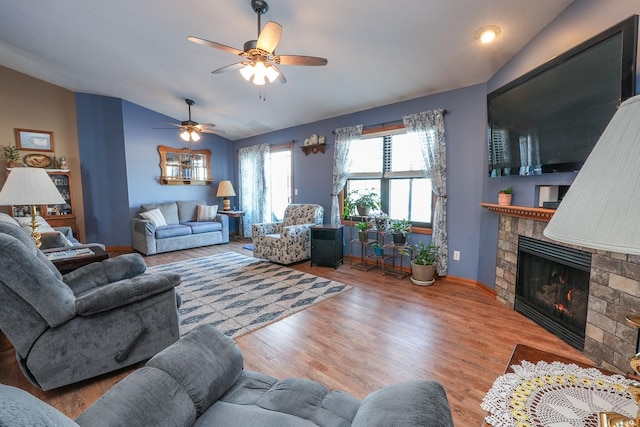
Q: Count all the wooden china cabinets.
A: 1